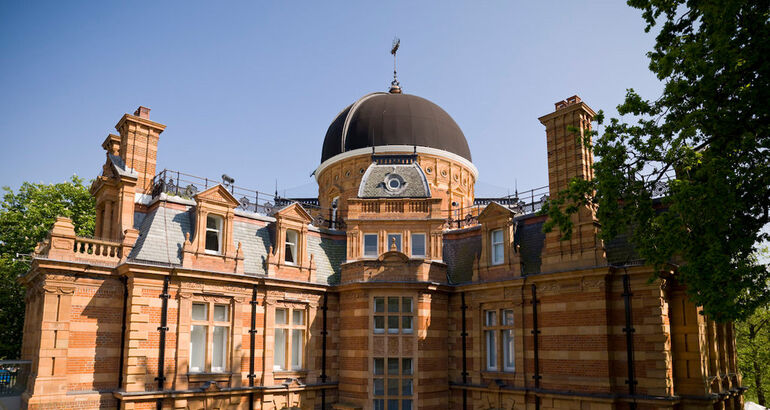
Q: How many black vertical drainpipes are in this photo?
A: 7